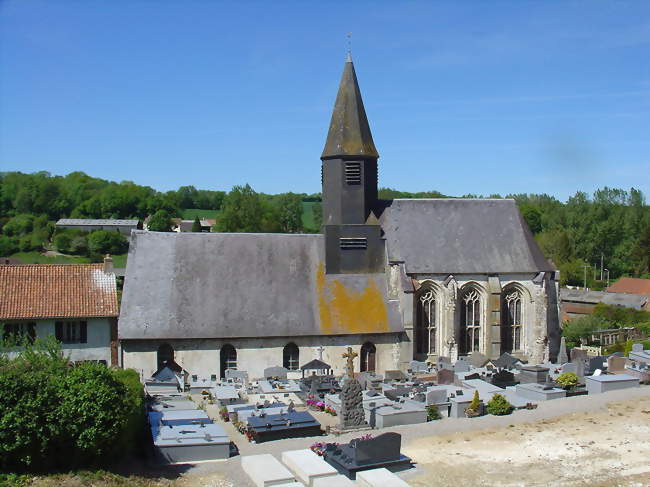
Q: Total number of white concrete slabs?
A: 5